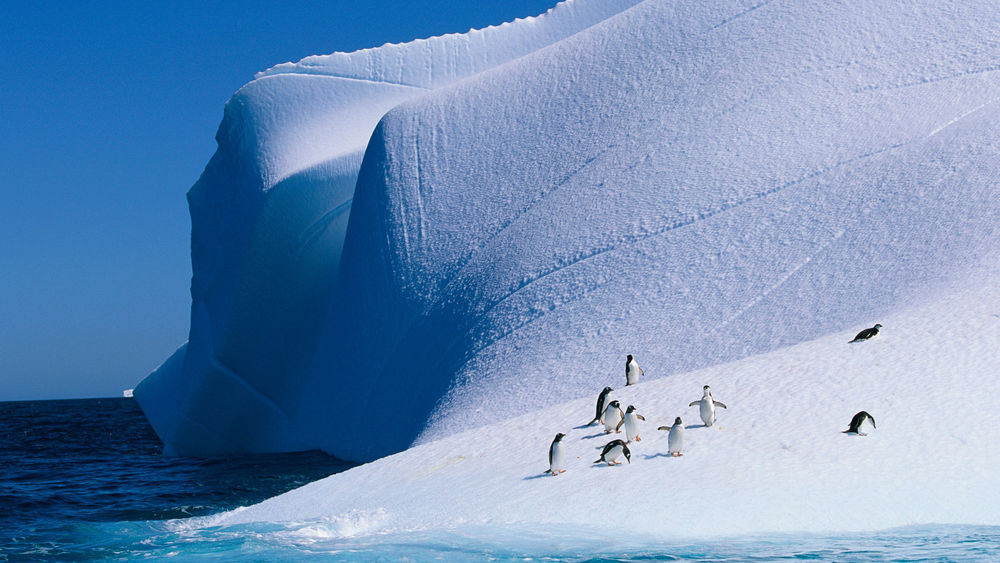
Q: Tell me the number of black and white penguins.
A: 10